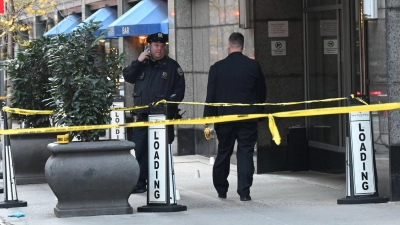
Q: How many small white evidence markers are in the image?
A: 3